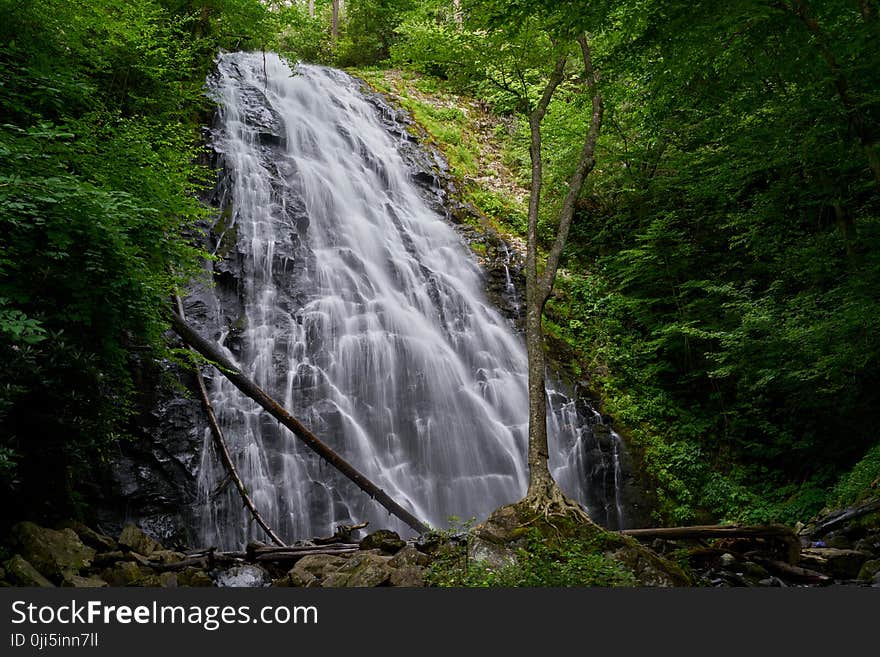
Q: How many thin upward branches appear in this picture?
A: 2